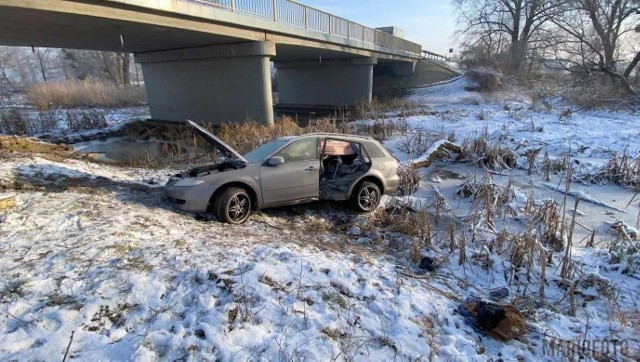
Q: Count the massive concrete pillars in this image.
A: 2